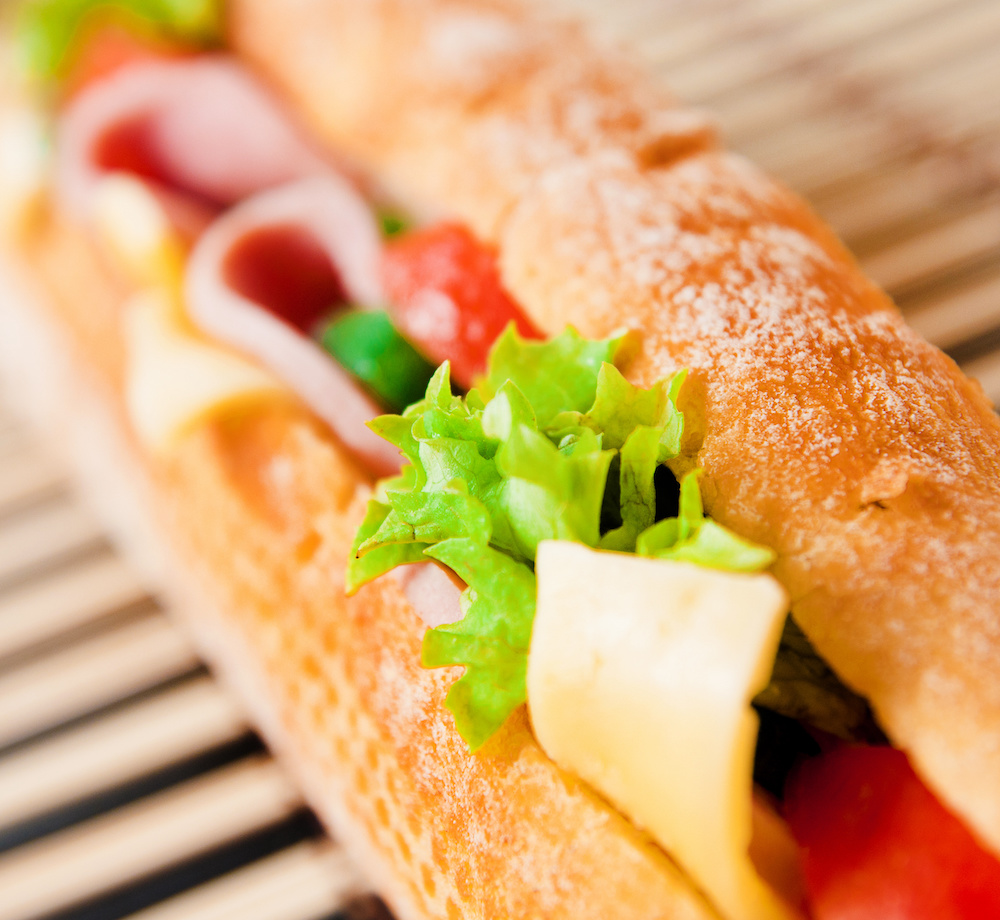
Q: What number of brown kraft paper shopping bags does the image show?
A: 0